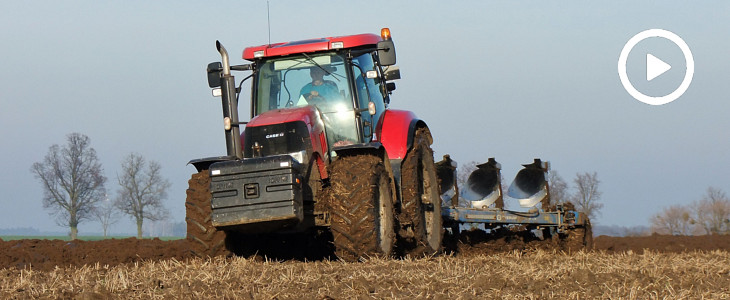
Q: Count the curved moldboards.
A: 3